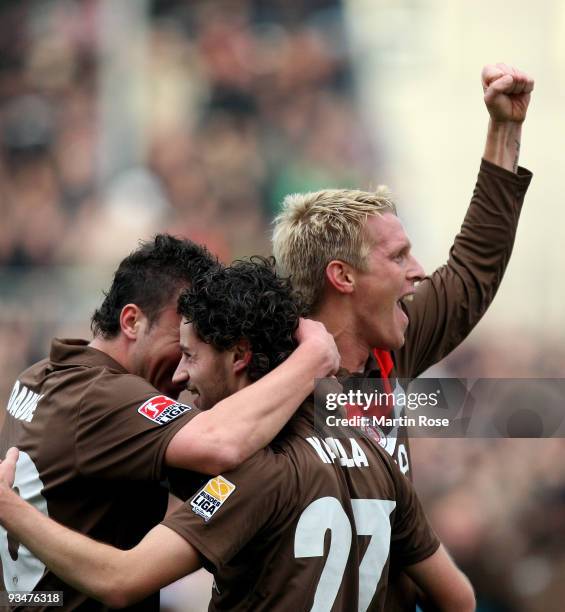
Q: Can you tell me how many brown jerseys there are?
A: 3